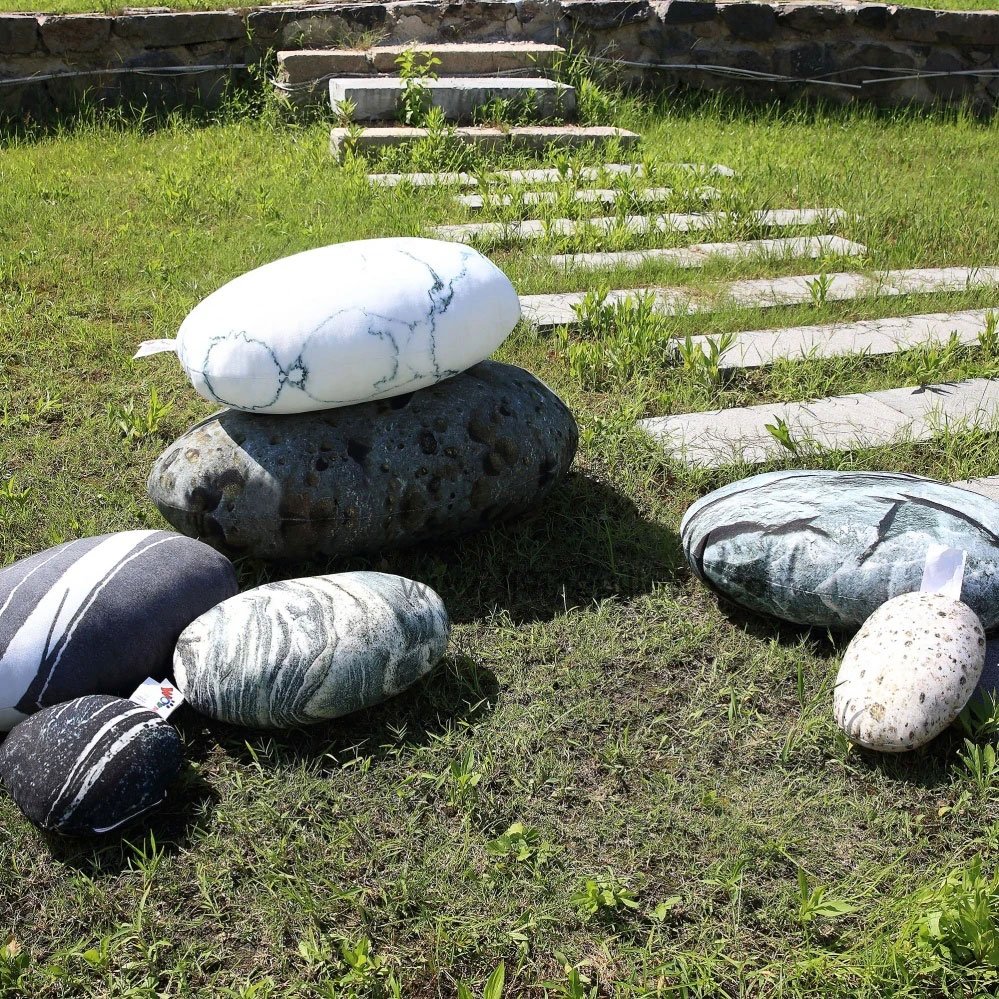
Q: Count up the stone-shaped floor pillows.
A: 7